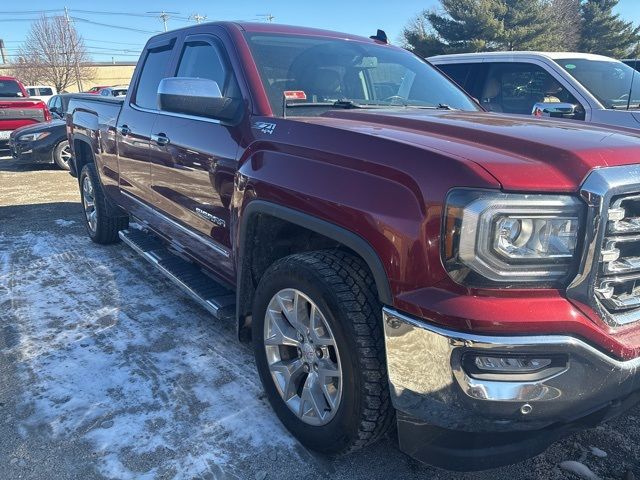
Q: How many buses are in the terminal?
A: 0